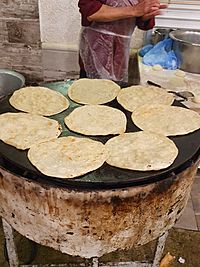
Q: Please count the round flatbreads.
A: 8